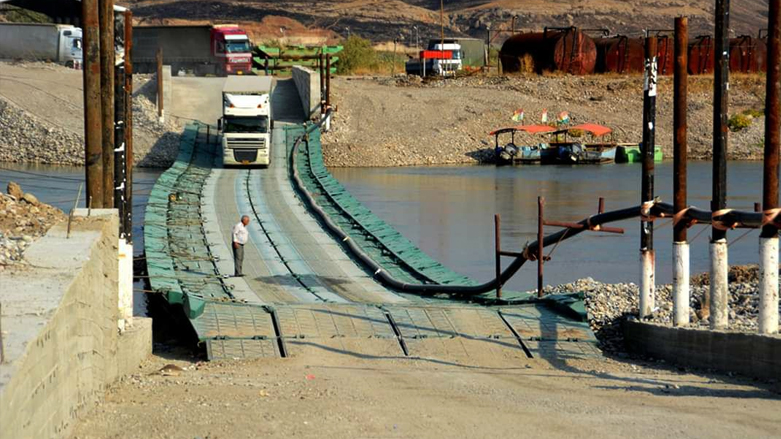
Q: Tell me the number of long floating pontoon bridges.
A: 1